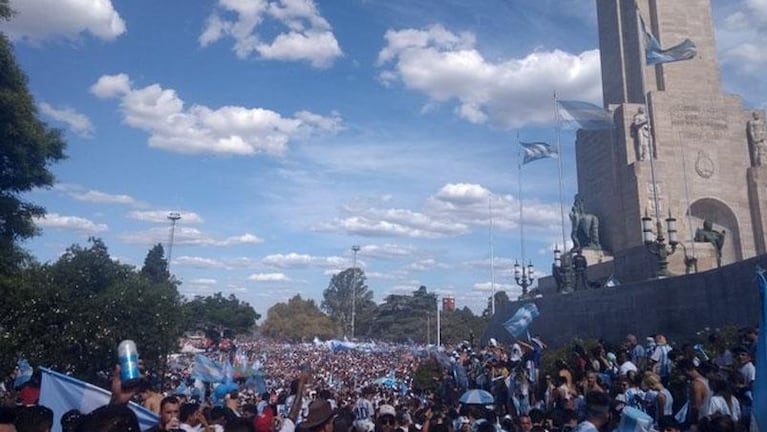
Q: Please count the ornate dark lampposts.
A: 3